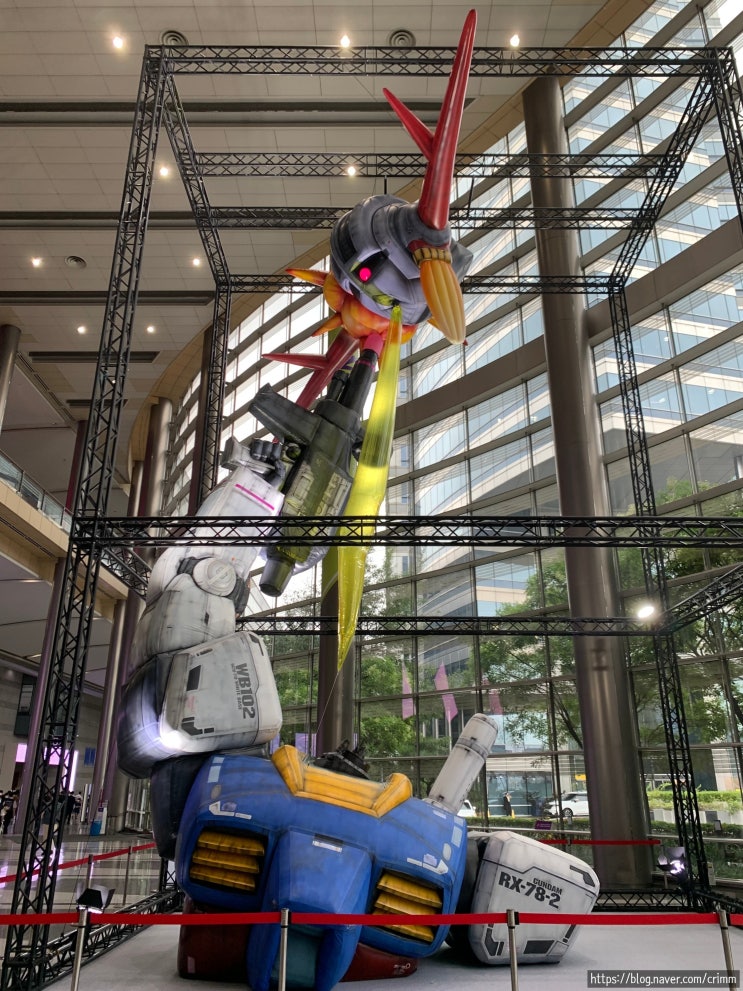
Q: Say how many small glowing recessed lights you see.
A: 9